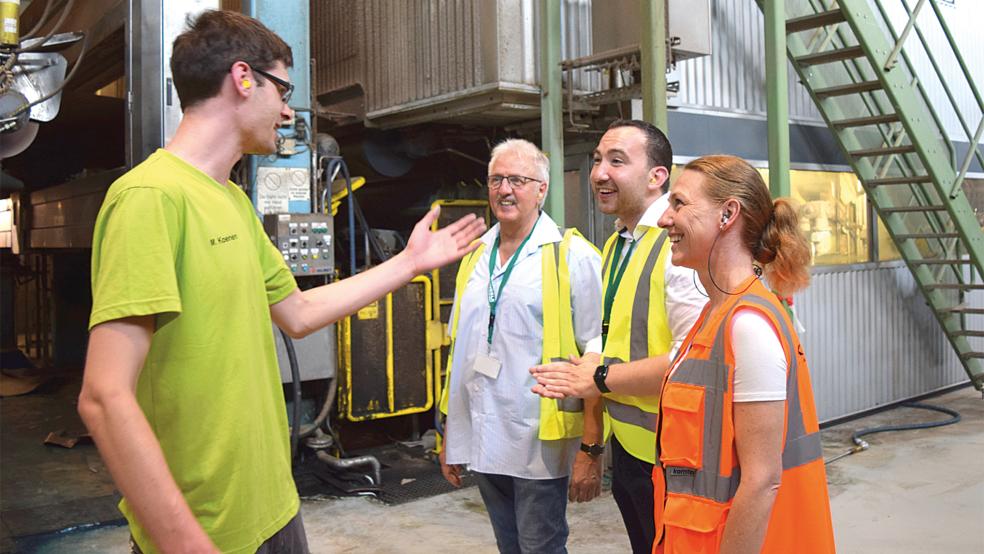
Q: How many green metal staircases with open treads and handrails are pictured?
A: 1